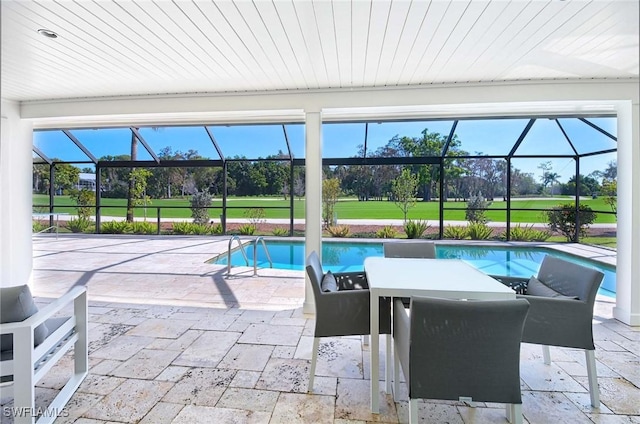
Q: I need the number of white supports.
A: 3